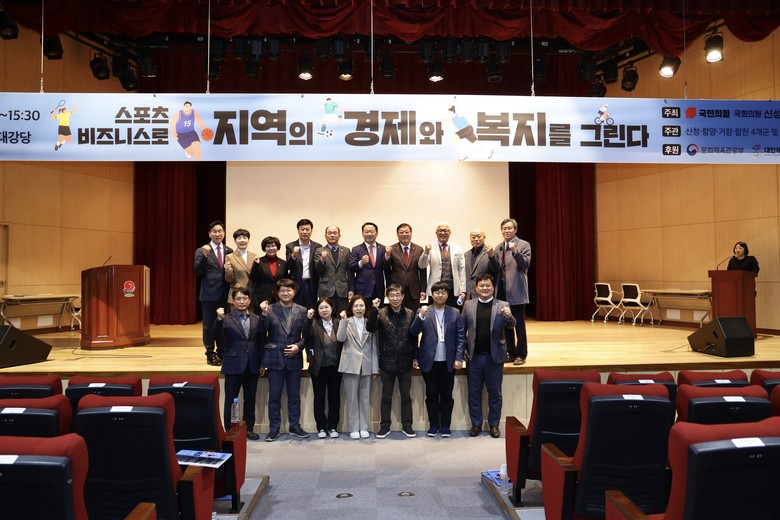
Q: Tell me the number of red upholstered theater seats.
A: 14